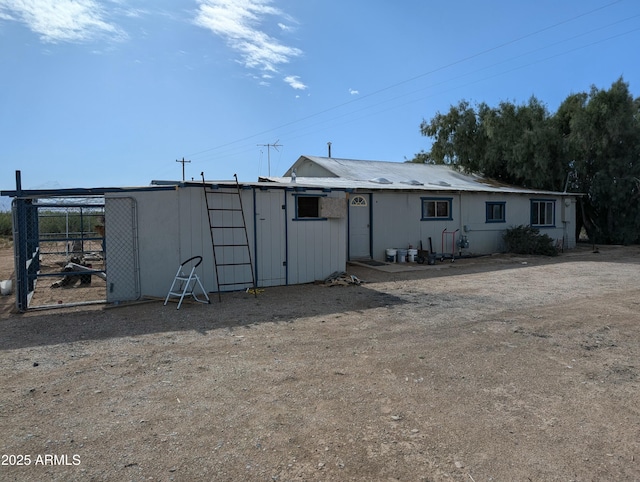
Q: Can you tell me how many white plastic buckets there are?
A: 3